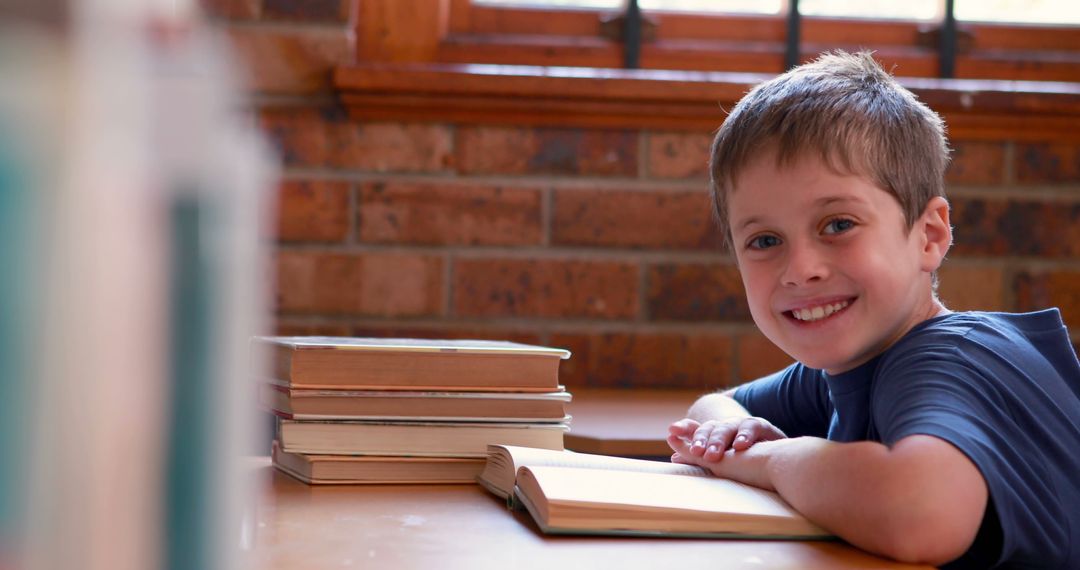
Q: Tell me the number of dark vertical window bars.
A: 3